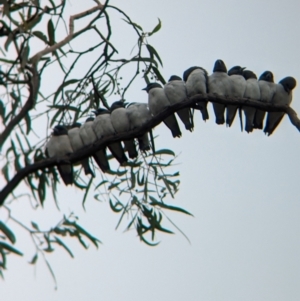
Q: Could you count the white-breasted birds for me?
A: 14